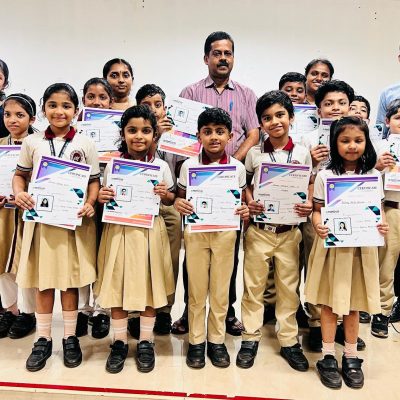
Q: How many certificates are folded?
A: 0